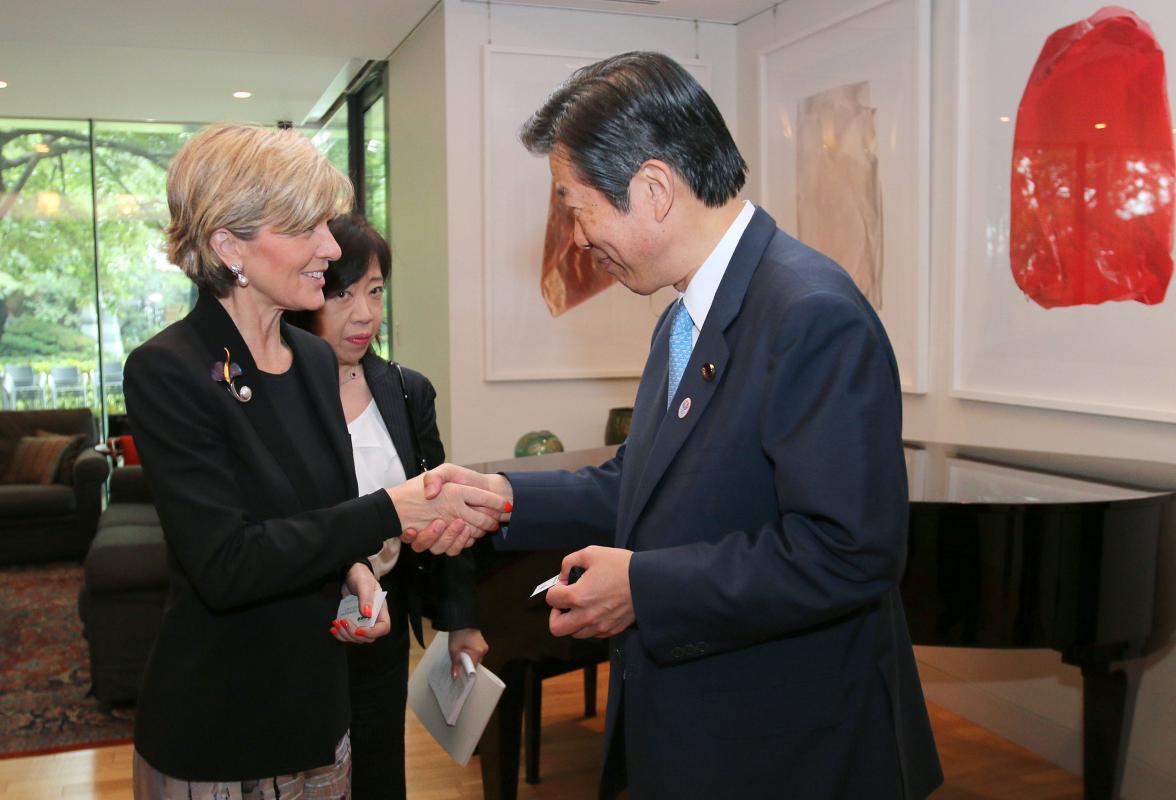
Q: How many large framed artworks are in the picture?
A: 3